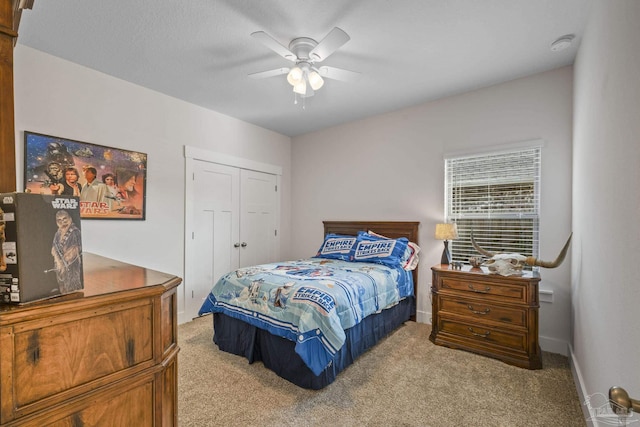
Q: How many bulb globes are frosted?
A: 3